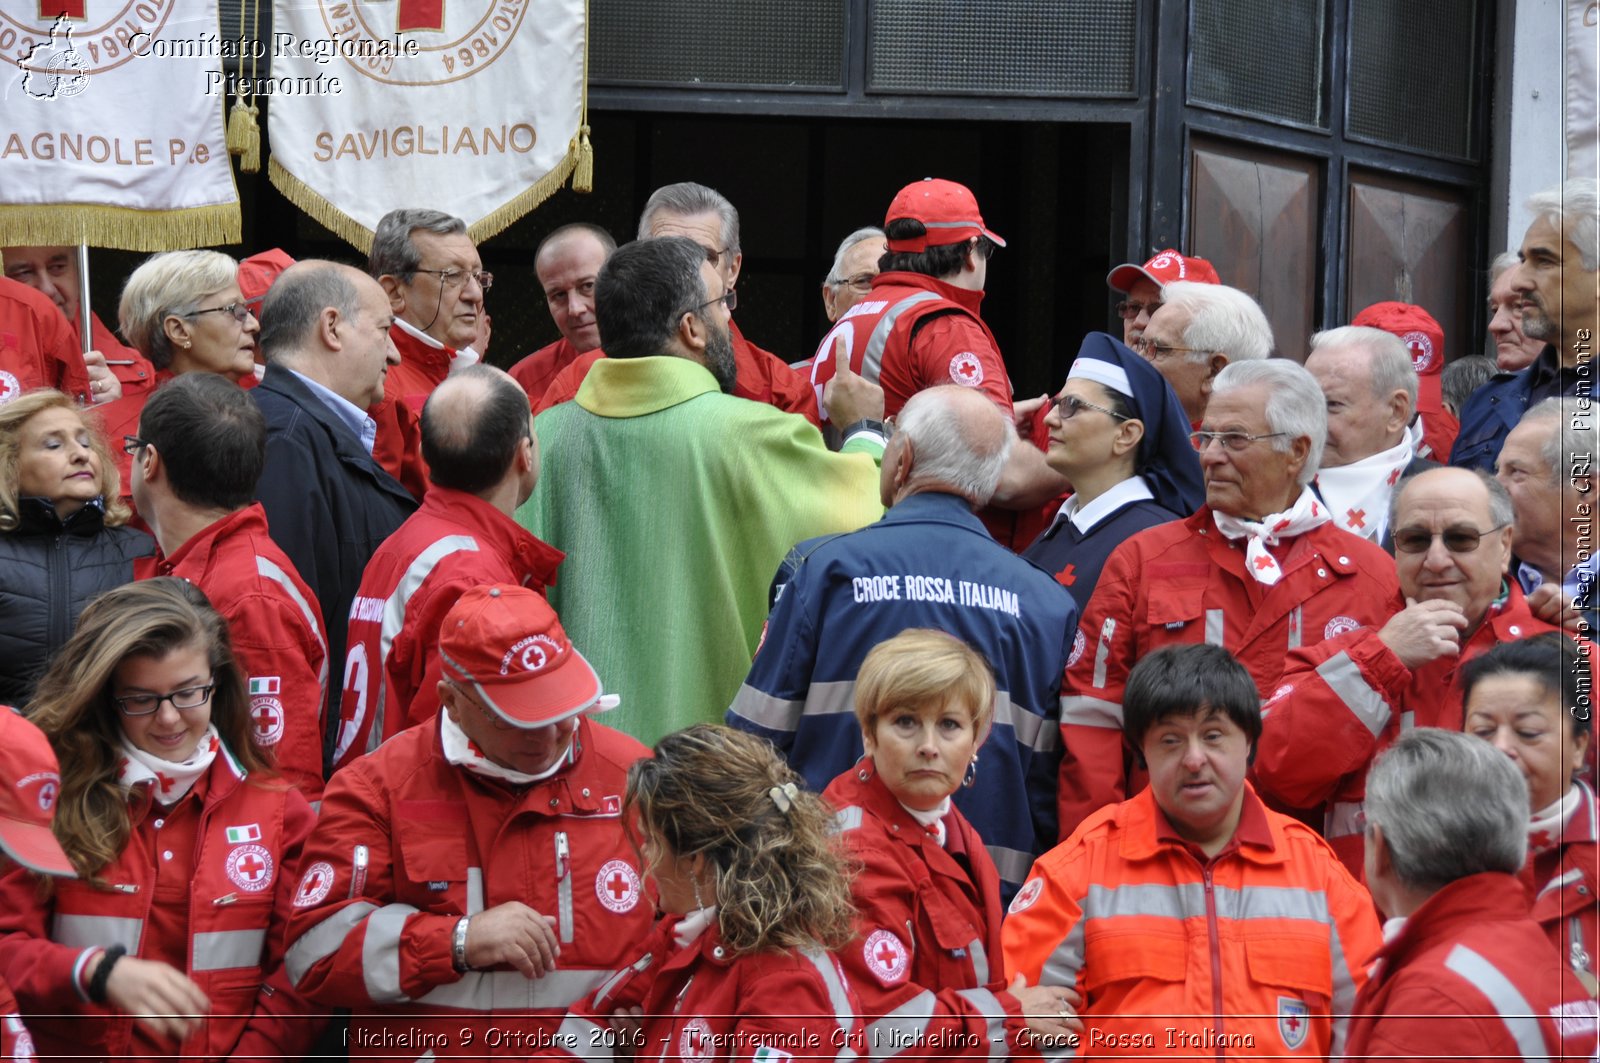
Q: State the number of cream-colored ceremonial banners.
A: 2